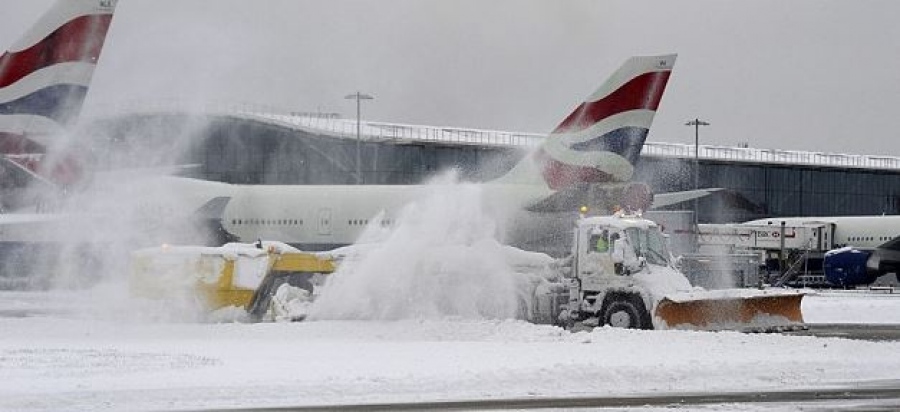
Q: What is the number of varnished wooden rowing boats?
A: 0